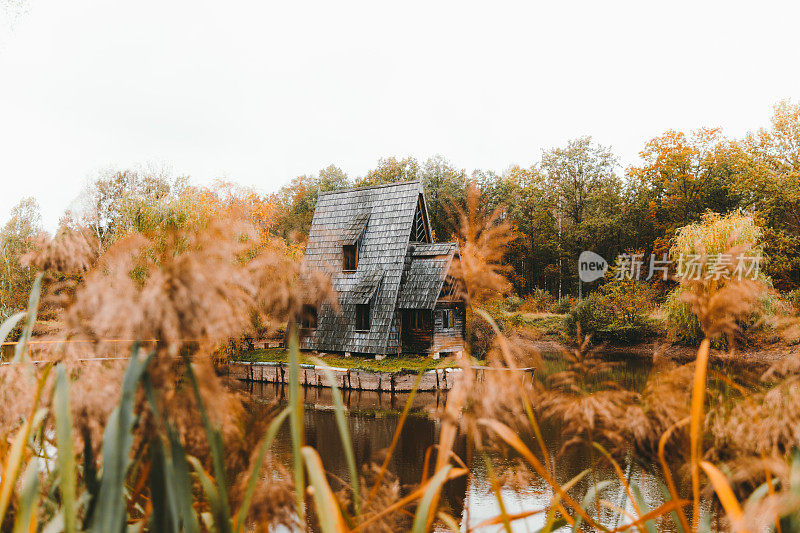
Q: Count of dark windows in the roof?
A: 3